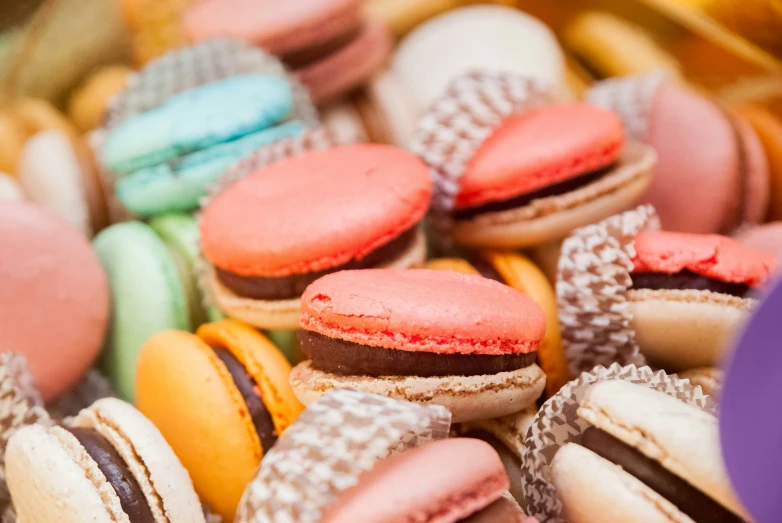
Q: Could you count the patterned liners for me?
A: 8